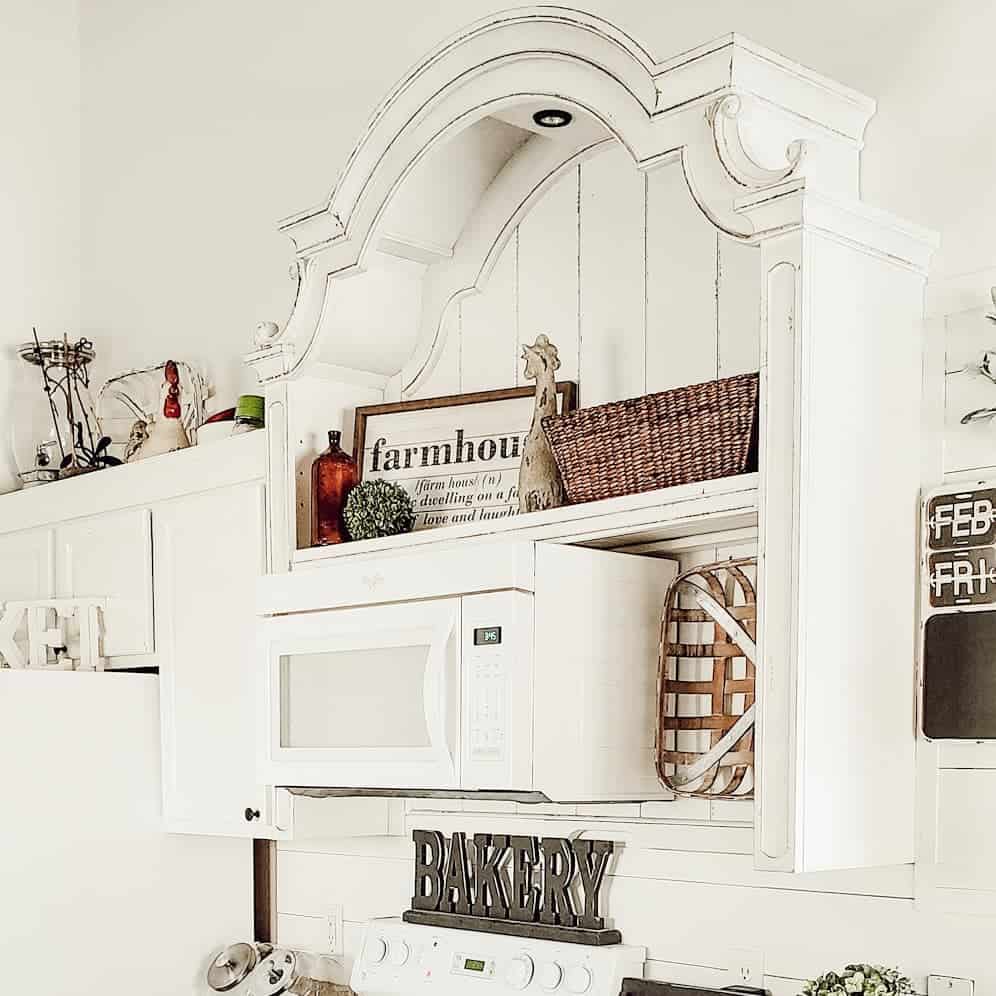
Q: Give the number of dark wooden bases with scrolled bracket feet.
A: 0